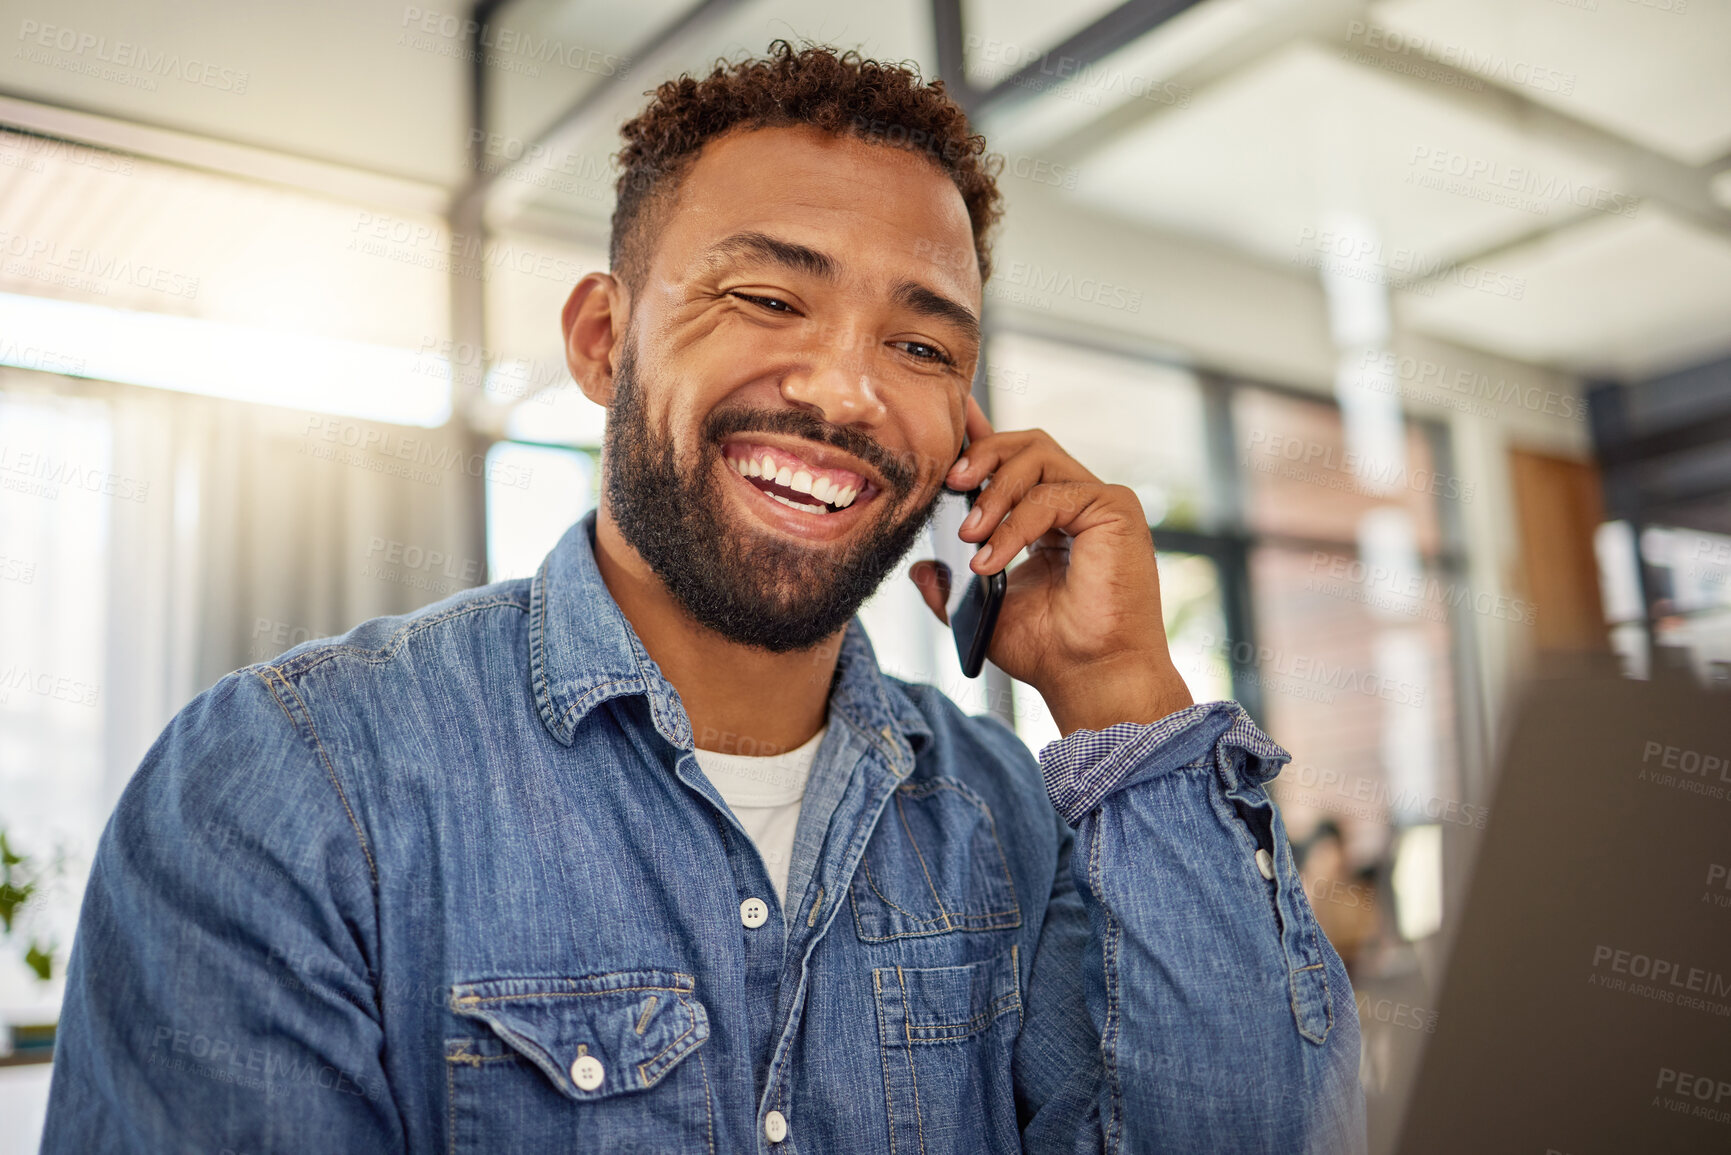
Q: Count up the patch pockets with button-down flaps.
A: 1